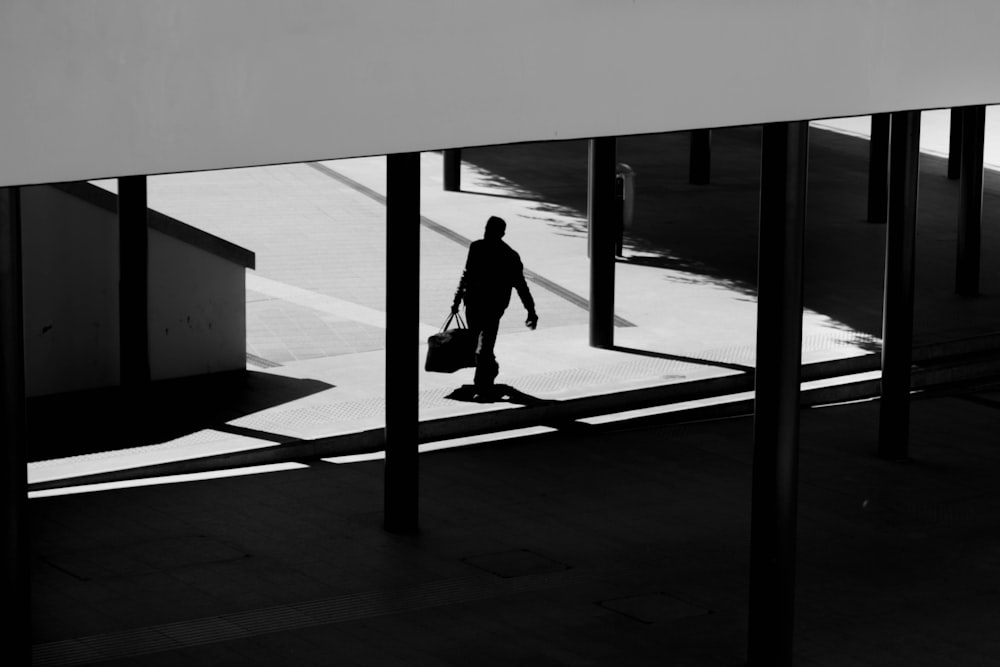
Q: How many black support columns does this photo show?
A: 11